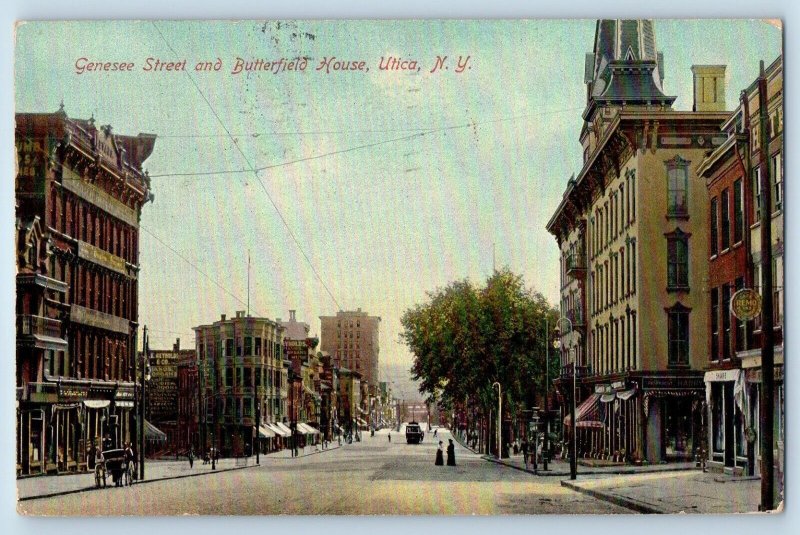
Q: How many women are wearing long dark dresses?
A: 2